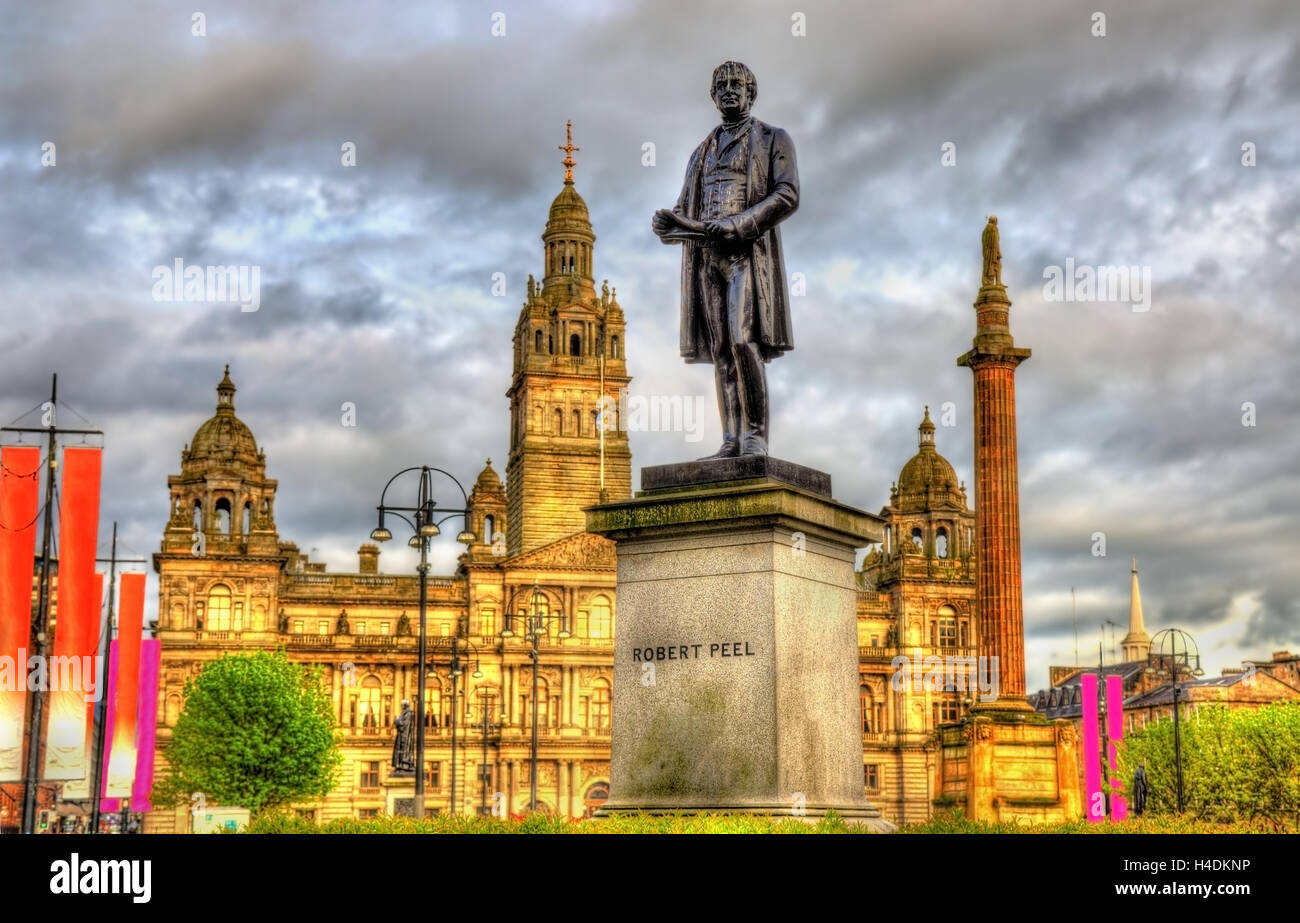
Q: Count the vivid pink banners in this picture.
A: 4